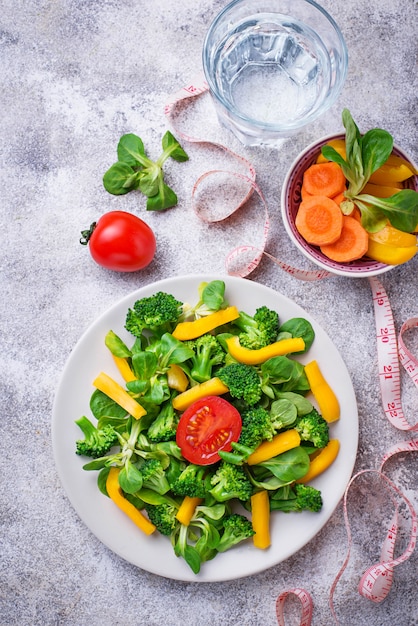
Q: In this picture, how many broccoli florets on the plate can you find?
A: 14